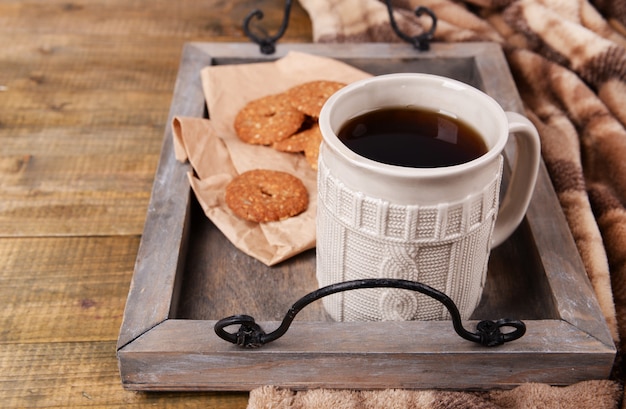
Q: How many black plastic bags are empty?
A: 0